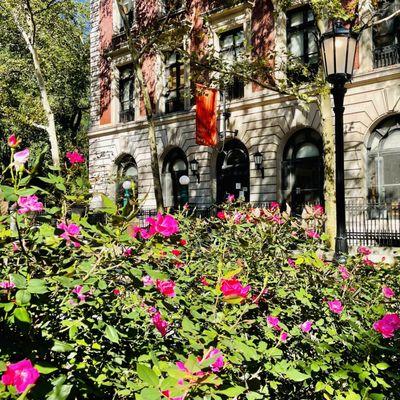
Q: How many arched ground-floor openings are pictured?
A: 5